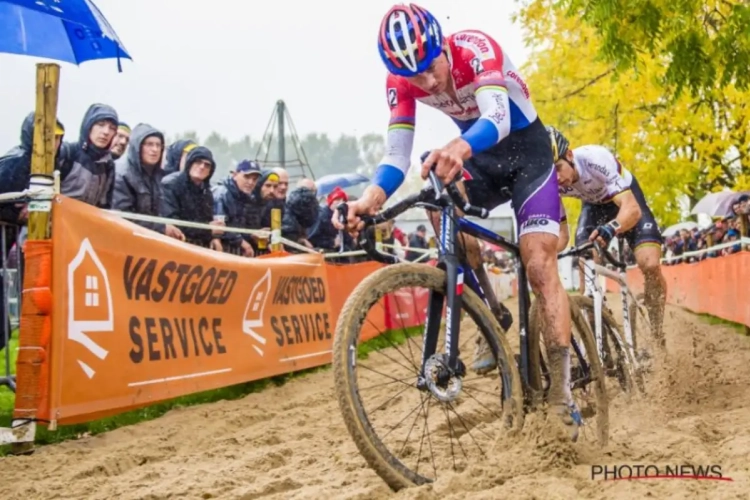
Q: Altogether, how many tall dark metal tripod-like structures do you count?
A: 1